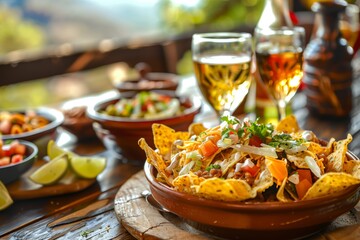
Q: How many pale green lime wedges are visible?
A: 4